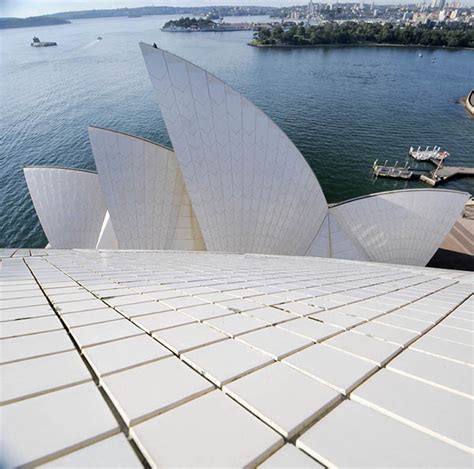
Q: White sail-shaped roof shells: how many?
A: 4